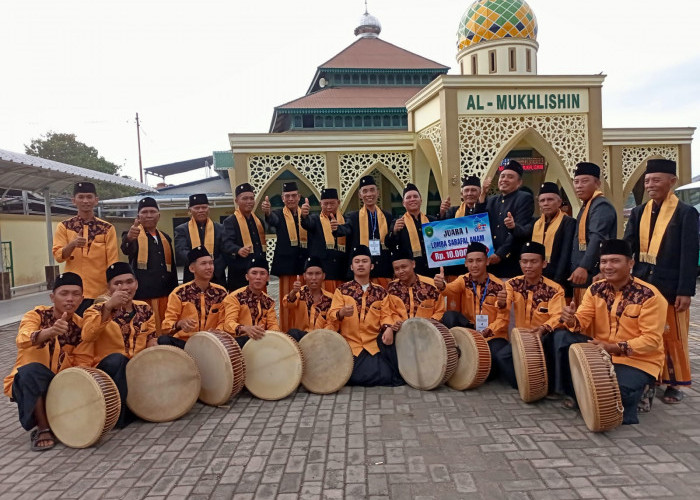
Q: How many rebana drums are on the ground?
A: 9